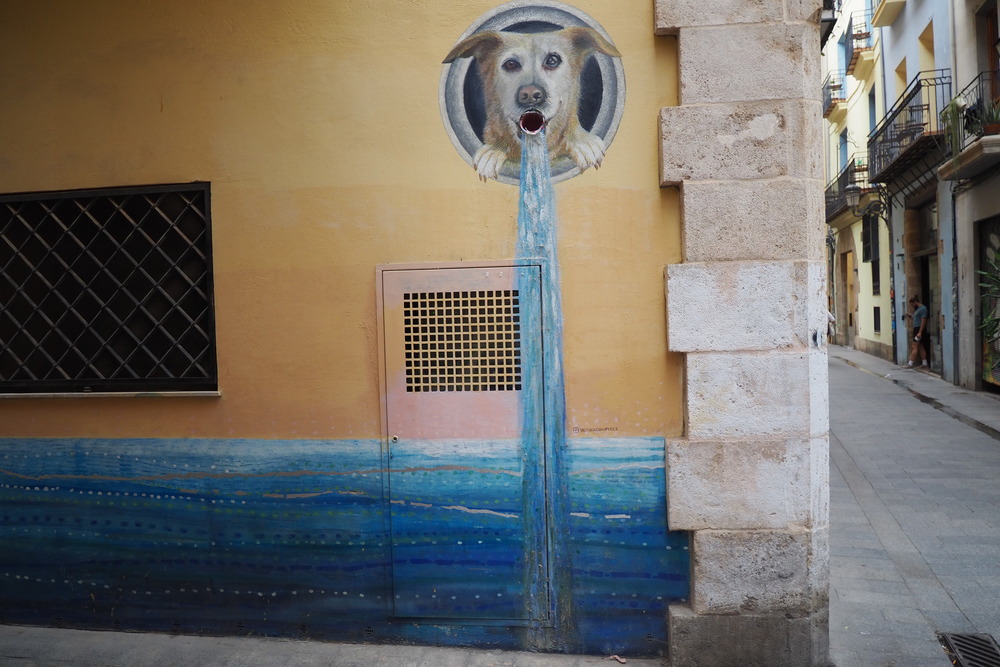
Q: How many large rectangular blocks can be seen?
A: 9